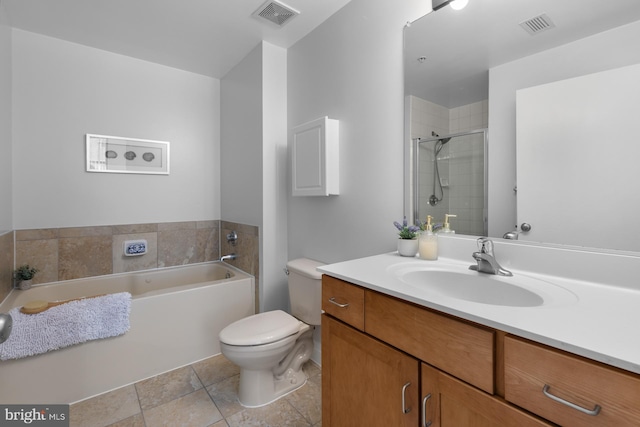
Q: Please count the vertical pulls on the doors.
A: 2